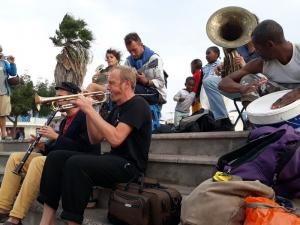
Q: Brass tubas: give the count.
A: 1